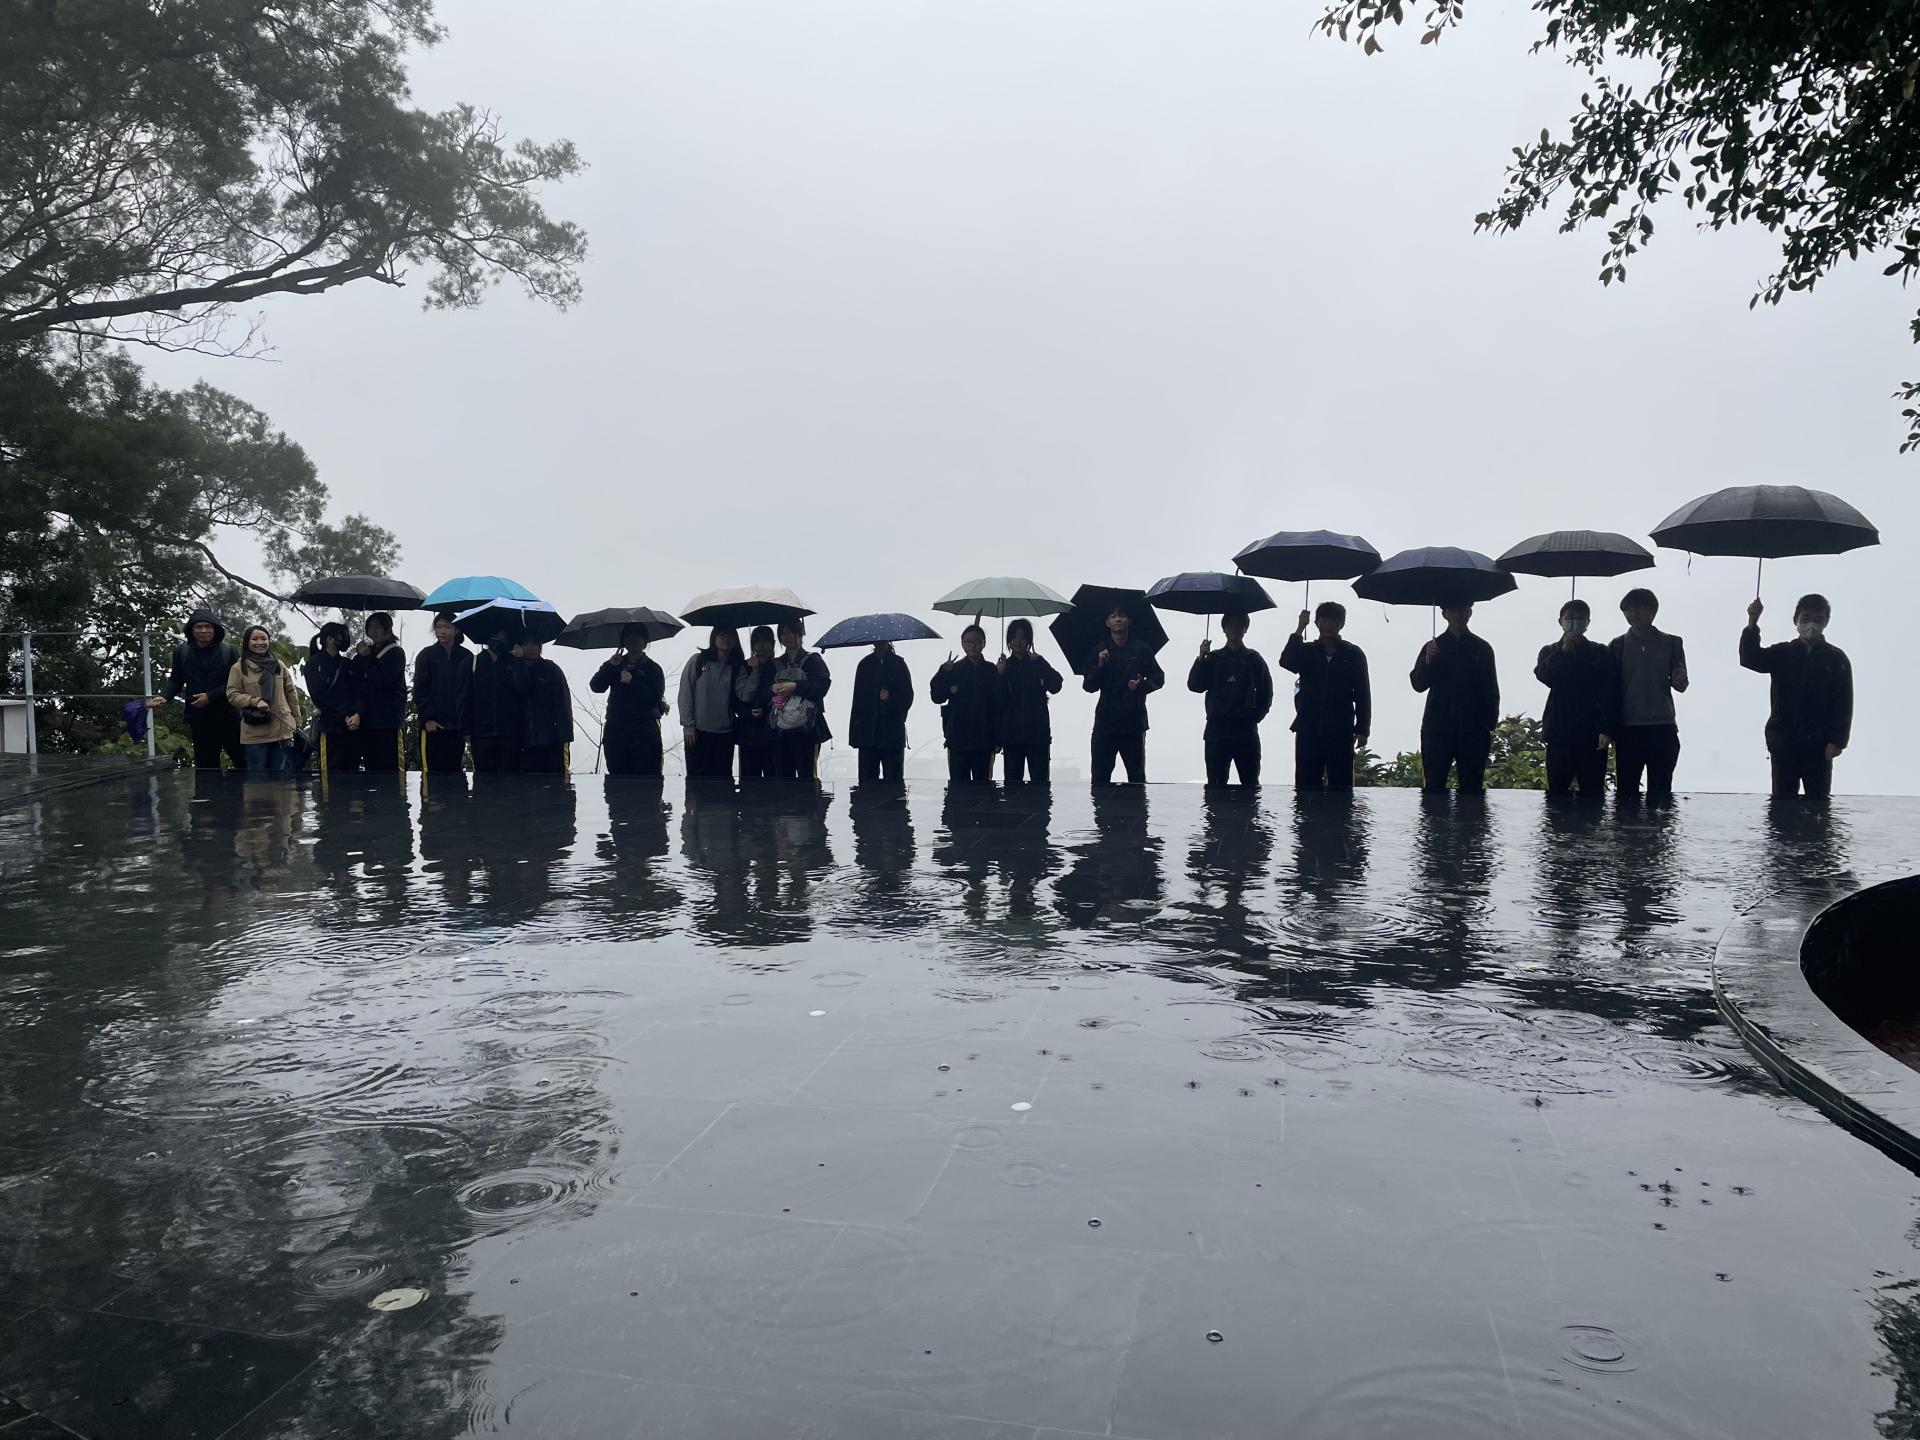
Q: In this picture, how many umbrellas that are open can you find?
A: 13